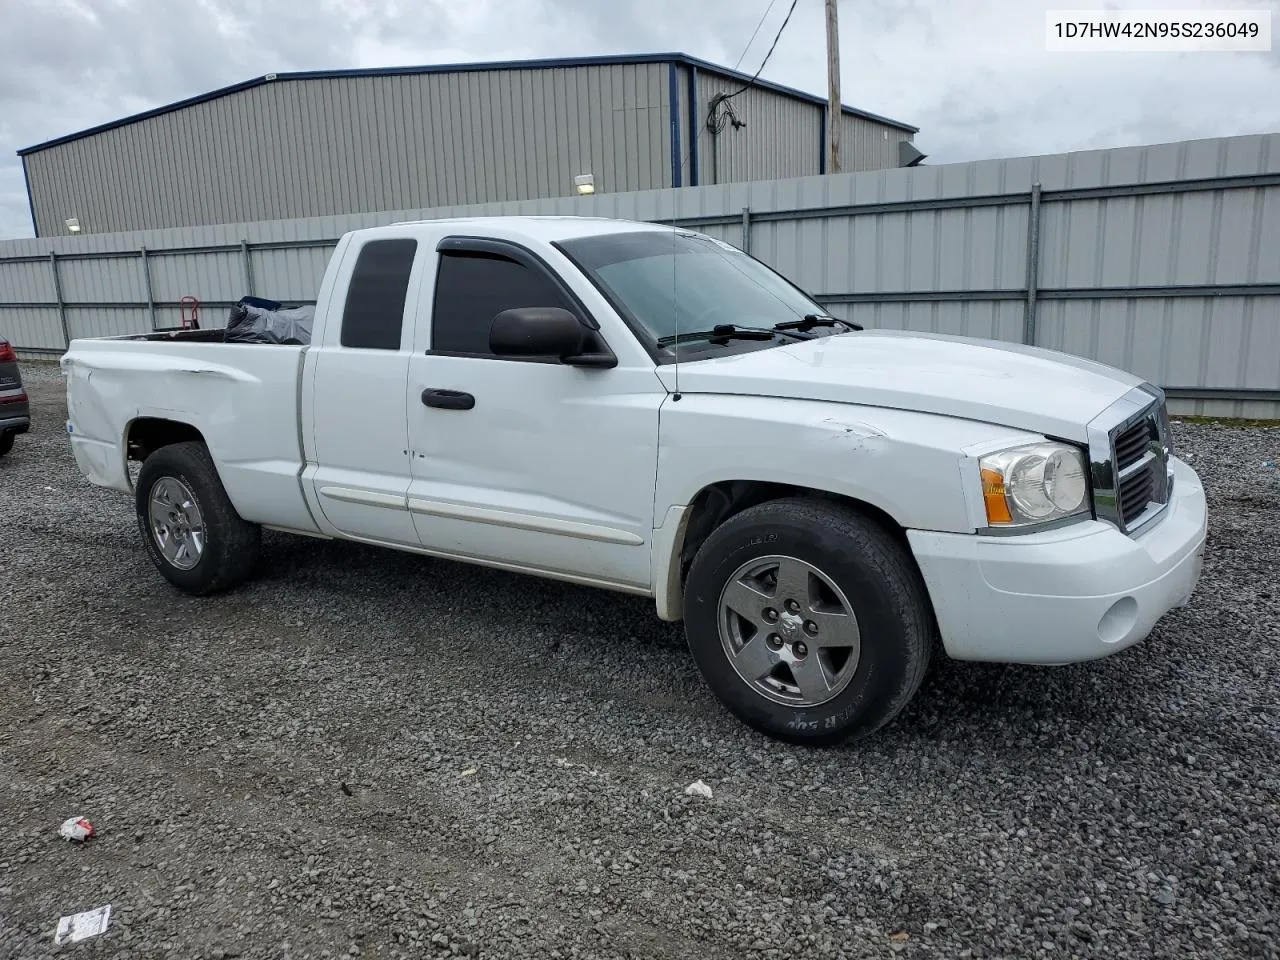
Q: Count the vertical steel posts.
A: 5